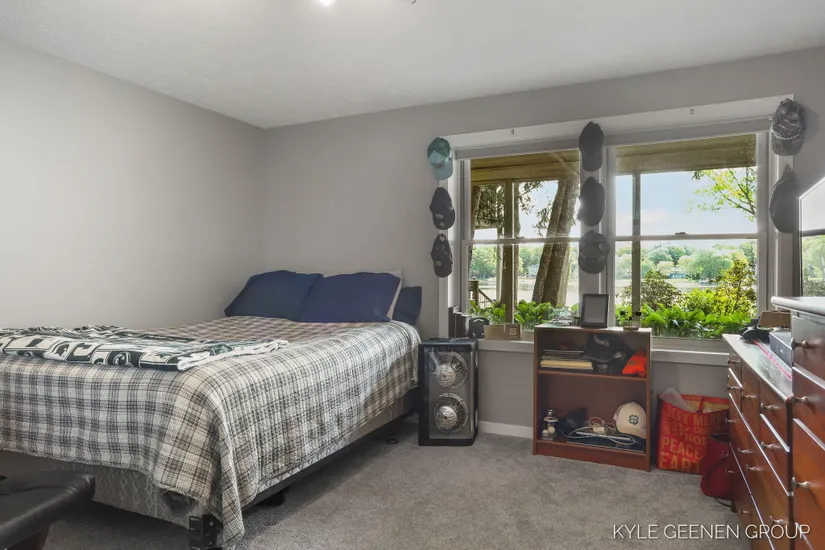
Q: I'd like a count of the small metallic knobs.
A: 14